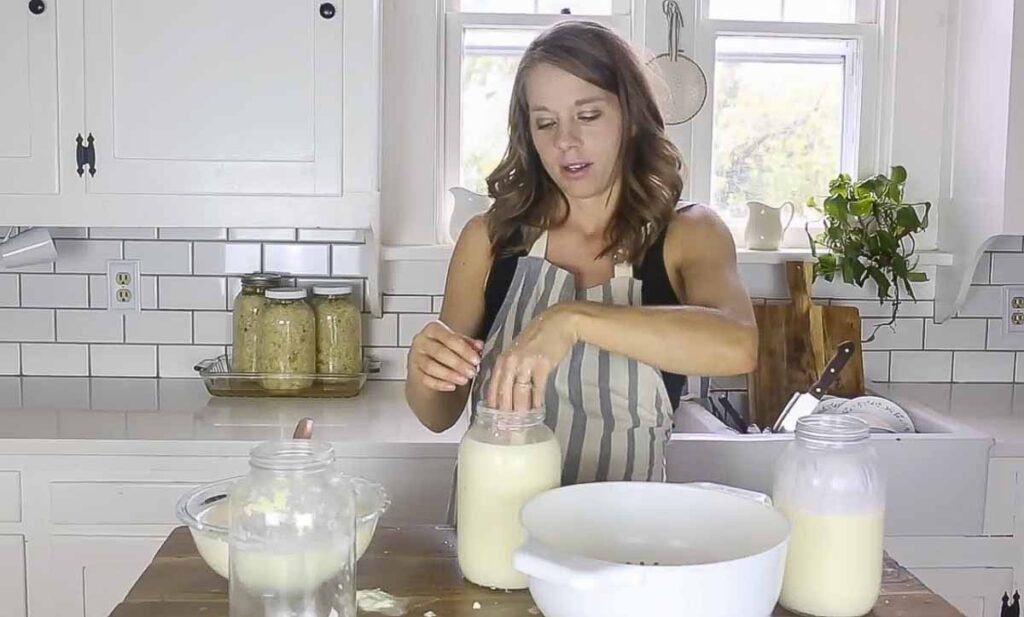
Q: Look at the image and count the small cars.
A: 0